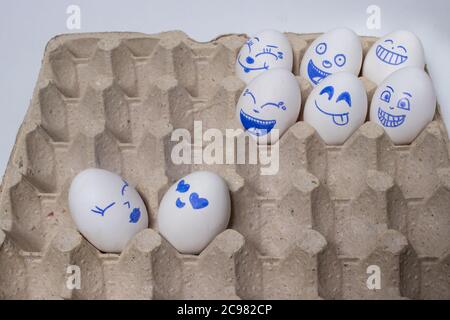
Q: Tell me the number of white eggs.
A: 8